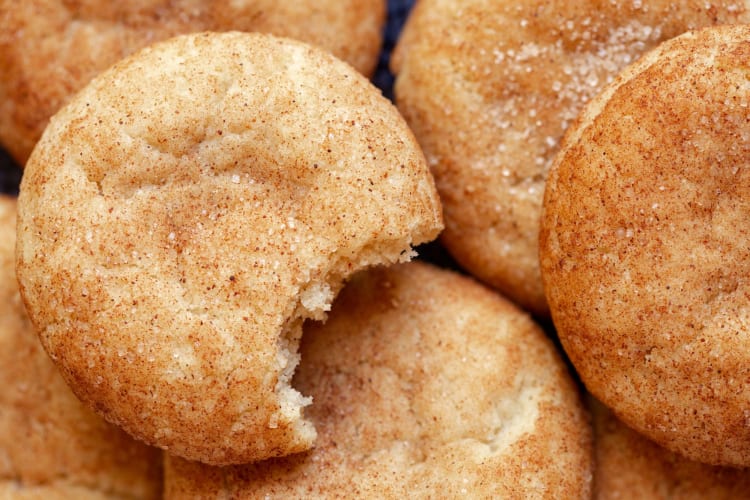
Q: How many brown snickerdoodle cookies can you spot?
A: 7